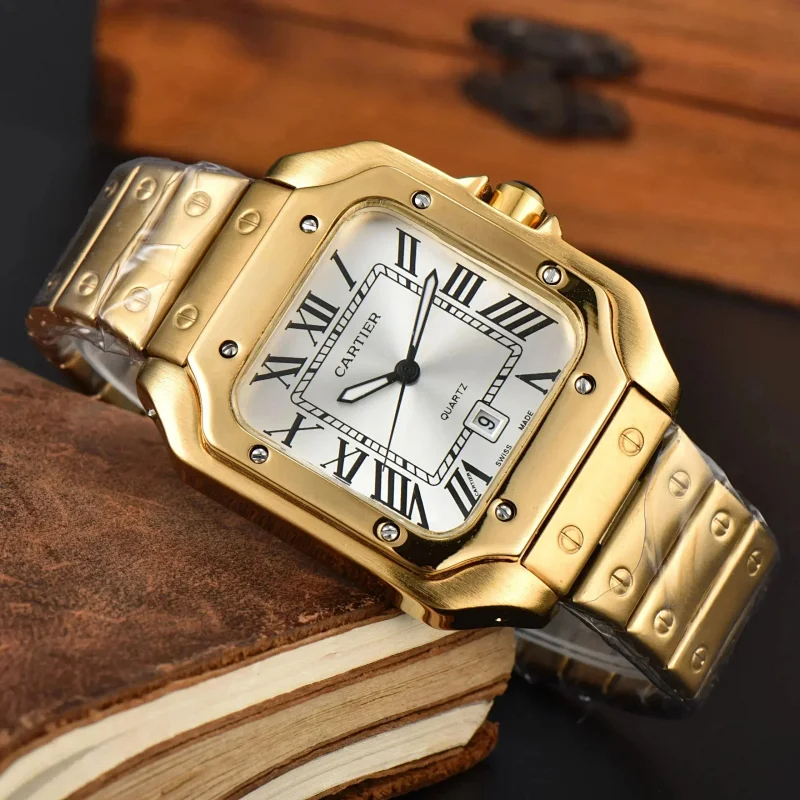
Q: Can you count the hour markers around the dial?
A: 11